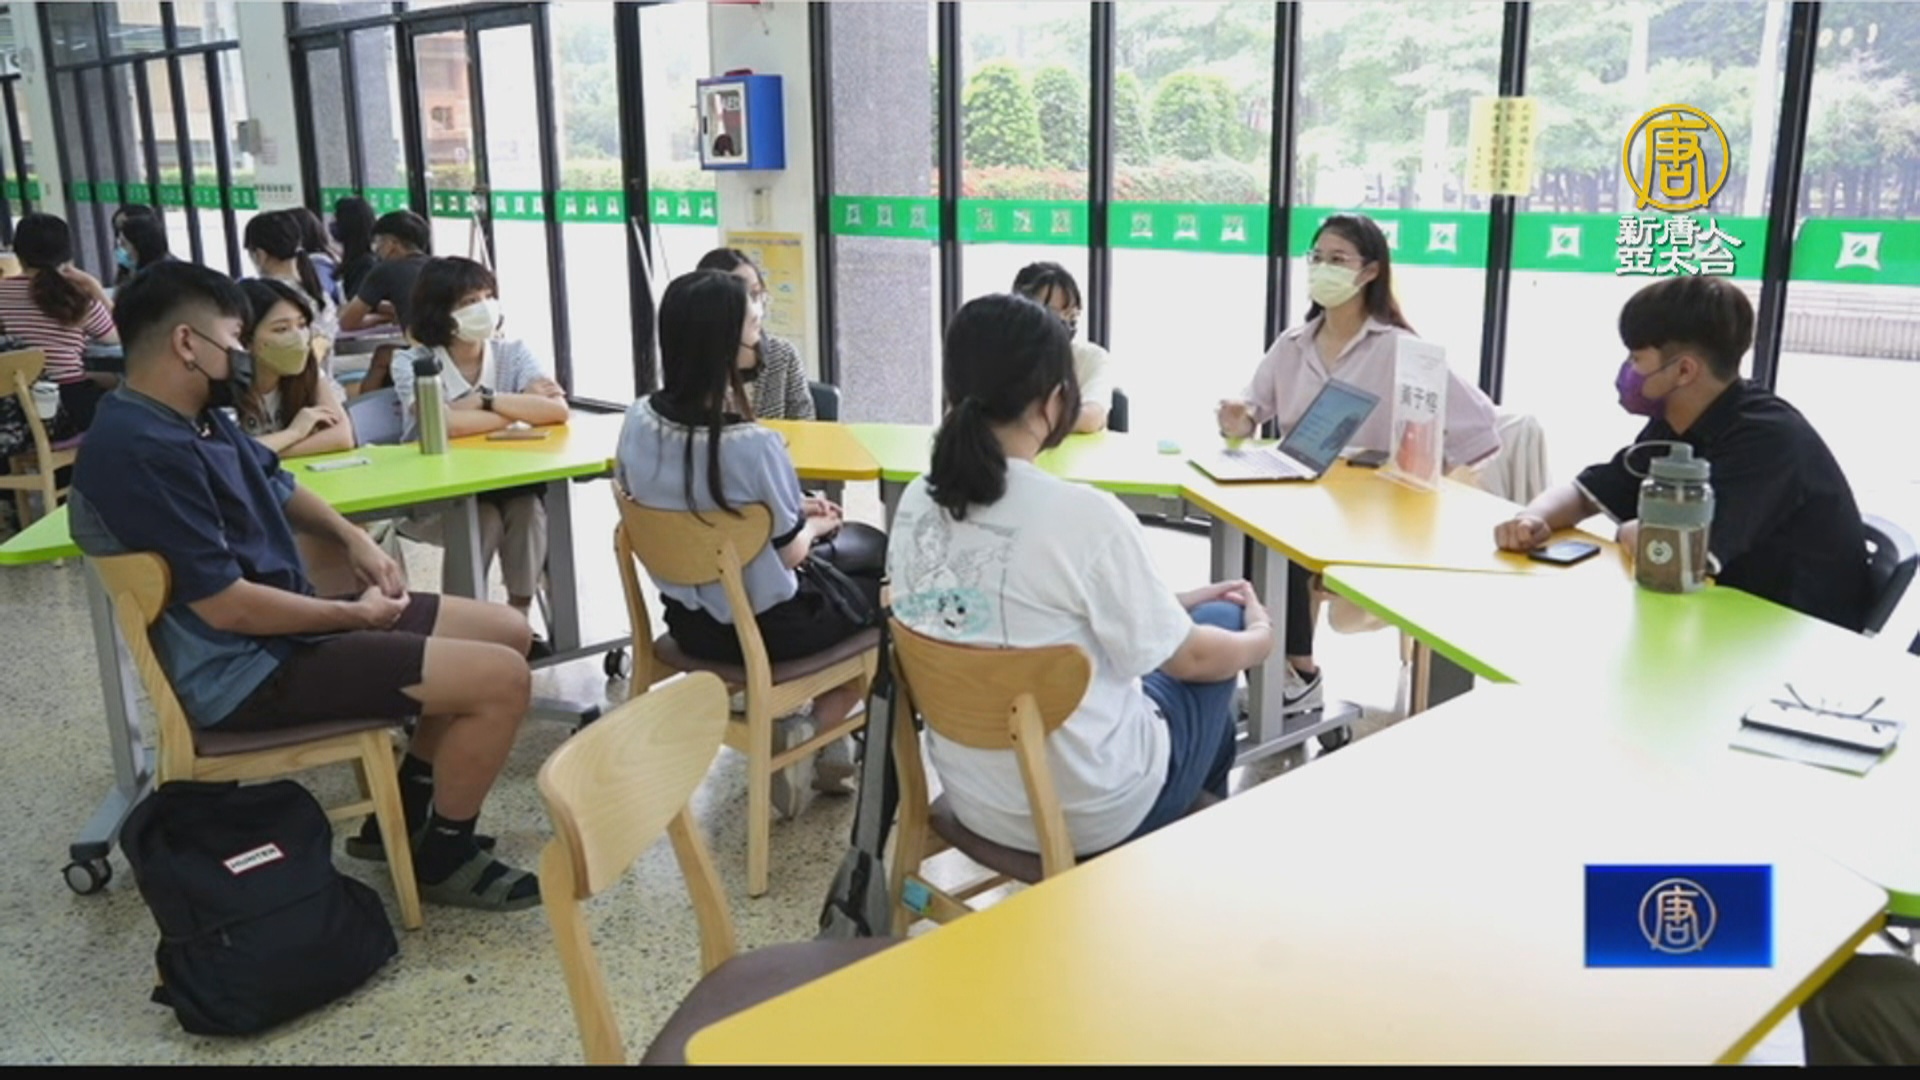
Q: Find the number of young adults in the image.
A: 15